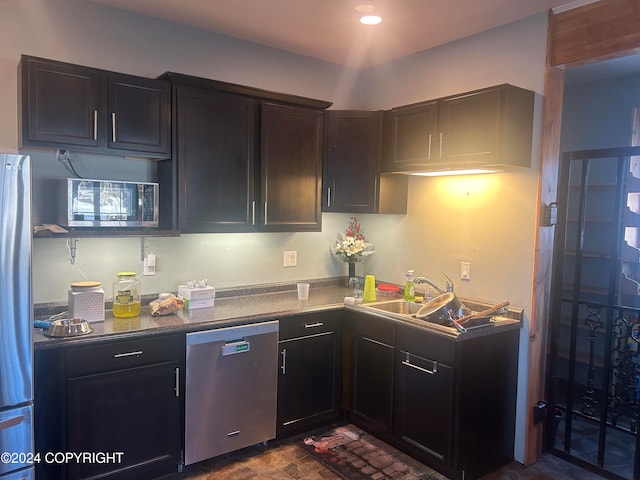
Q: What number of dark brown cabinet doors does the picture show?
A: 11